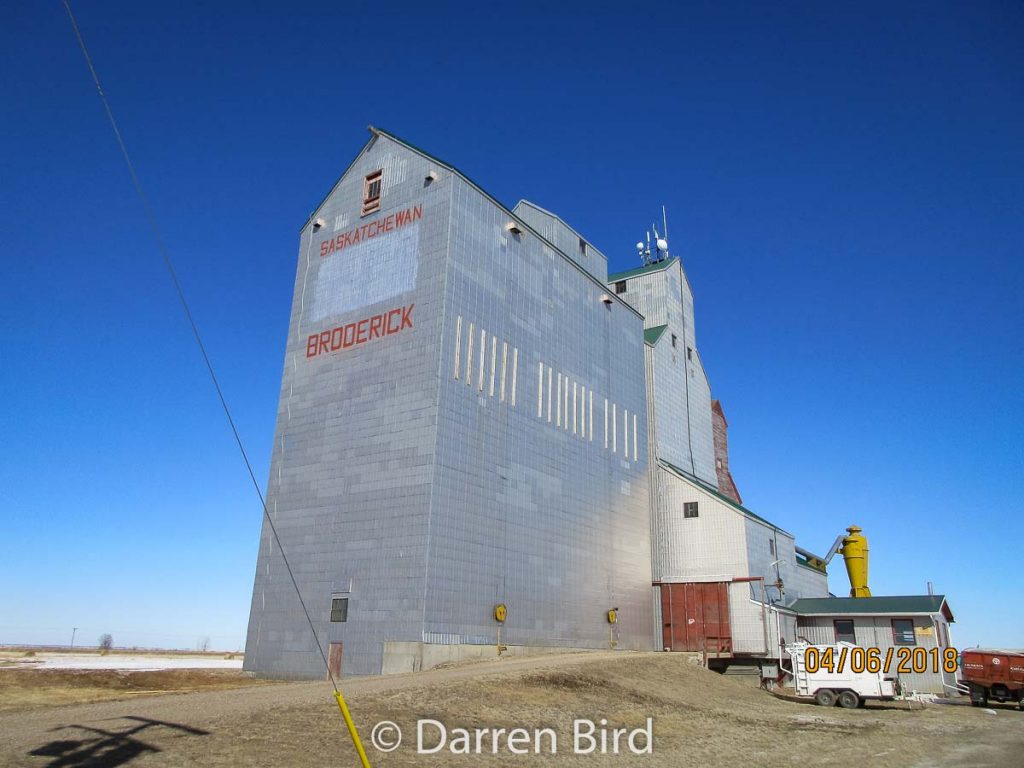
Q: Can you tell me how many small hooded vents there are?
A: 4